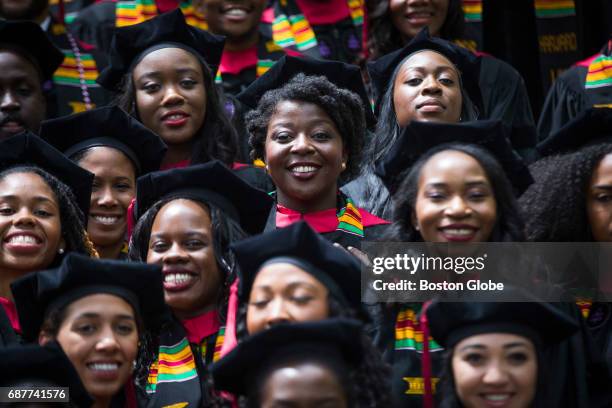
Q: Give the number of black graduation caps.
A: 14